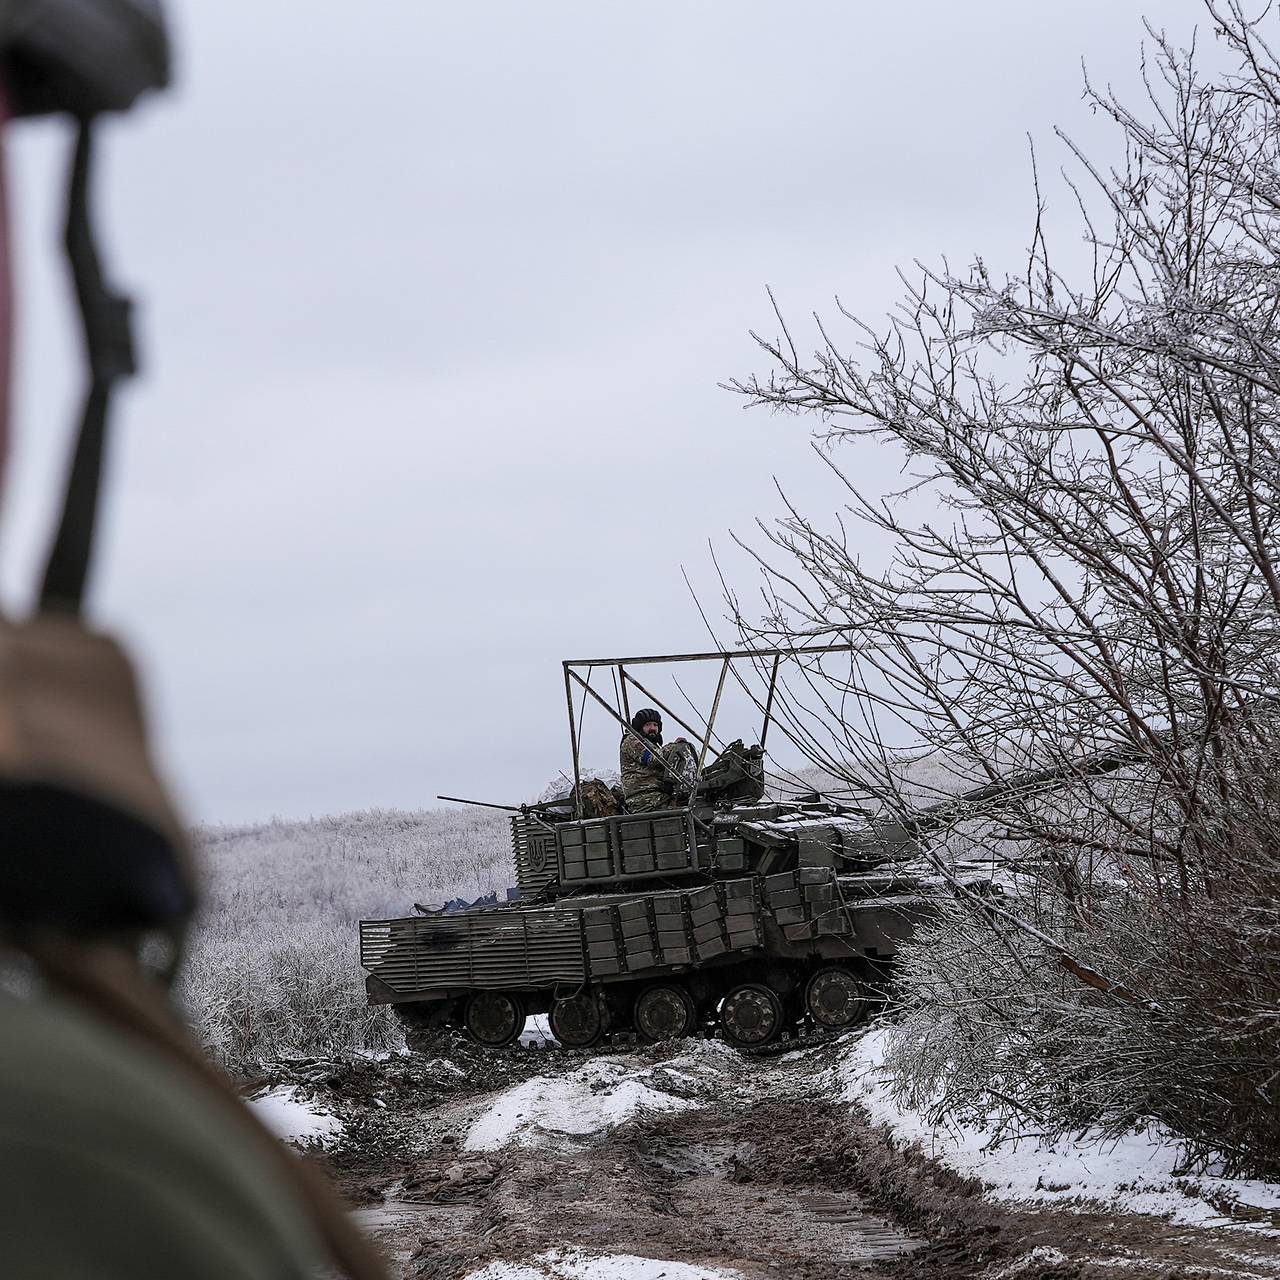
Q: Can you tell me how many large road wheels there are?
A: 5